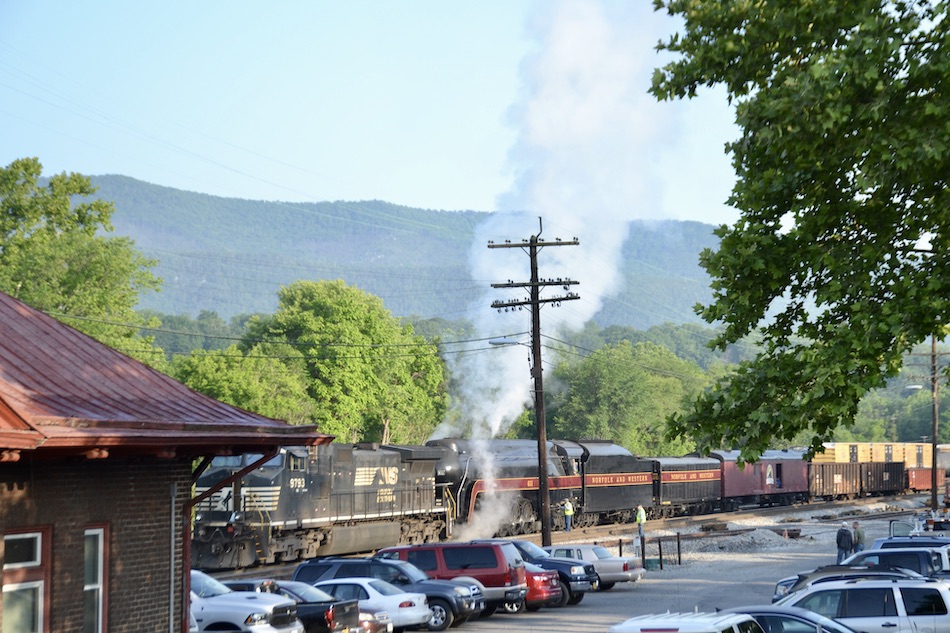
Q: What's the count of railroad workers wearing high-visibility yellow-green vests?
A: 2